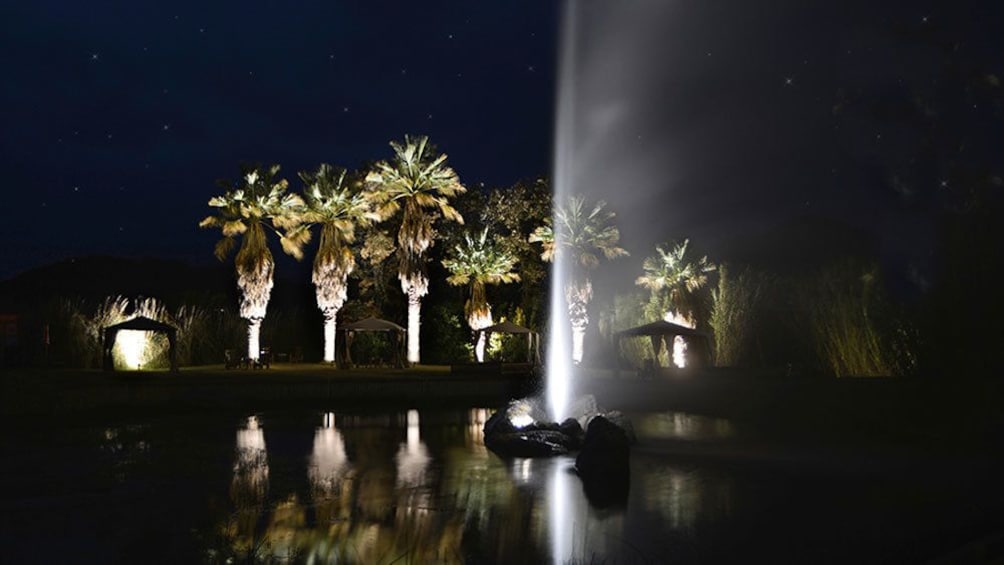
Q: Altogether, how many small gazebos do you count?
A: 4